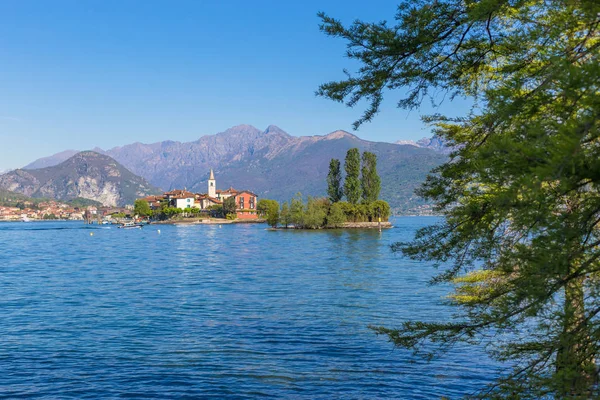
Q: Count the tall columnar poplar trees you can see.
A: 3